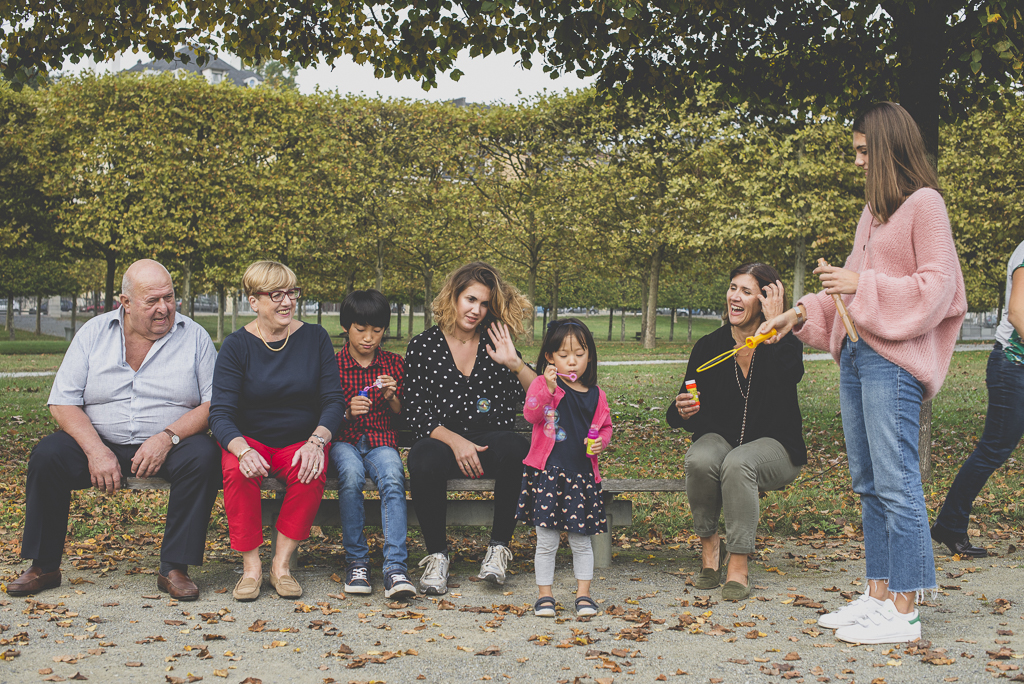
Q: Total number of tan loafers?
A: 2